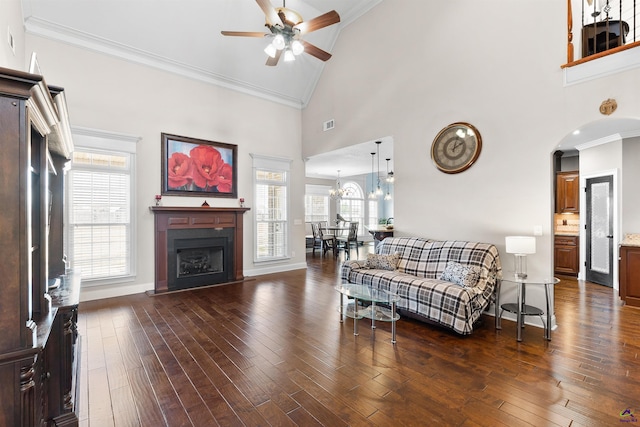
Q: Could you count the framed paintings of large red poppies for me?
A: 1